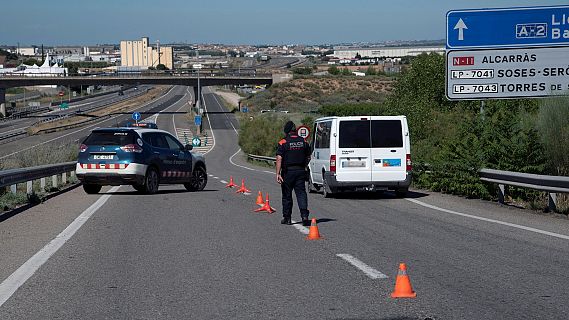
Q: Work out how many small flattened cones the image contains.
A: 3